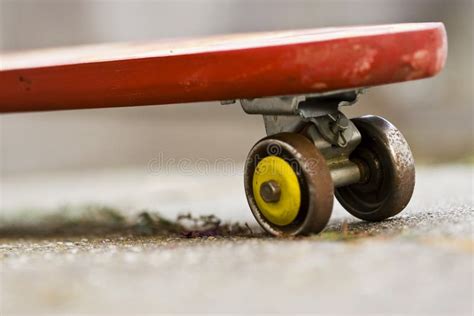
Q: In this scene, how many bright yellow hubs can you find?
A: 1